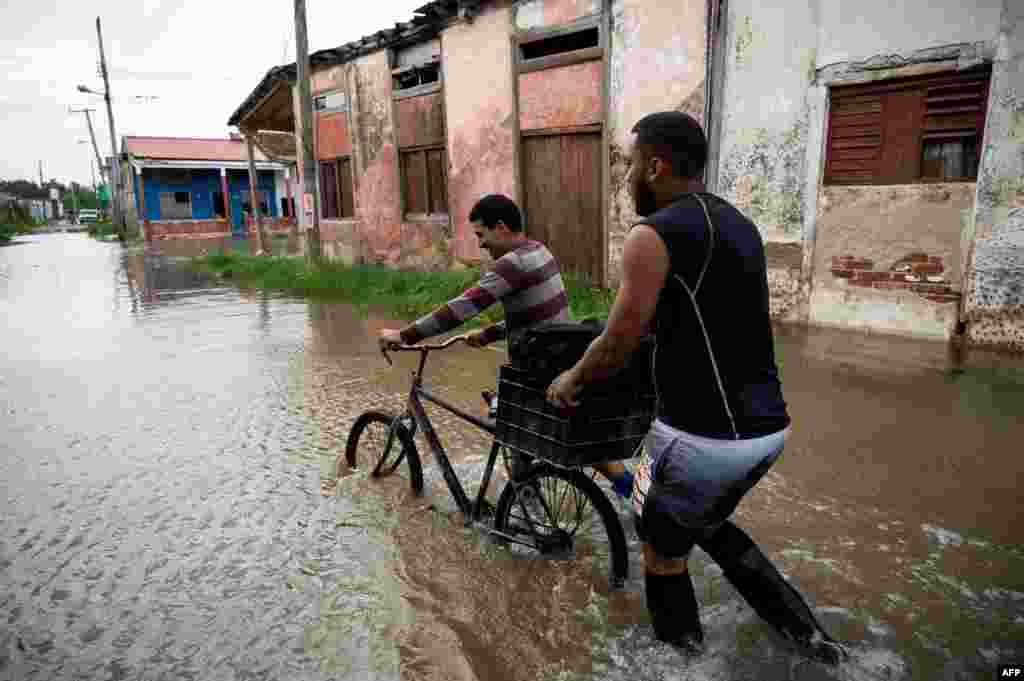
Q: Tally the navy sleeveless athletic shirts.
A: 1